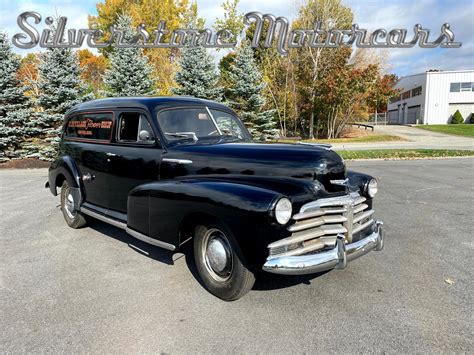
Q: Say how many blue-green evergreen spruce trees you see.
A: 5